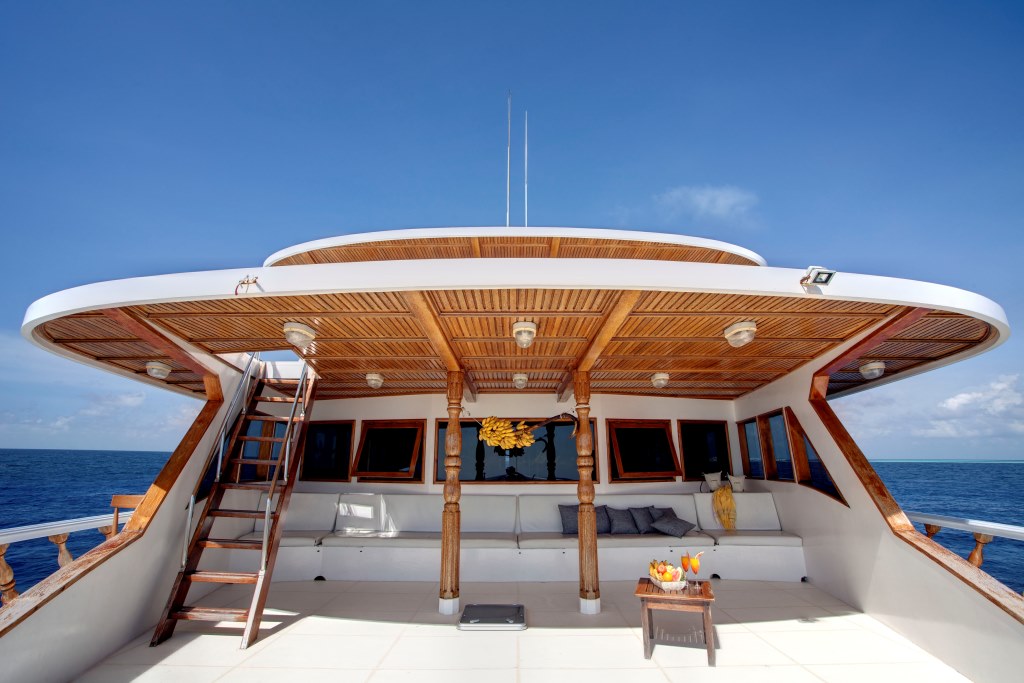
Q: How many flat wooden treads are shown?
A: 10